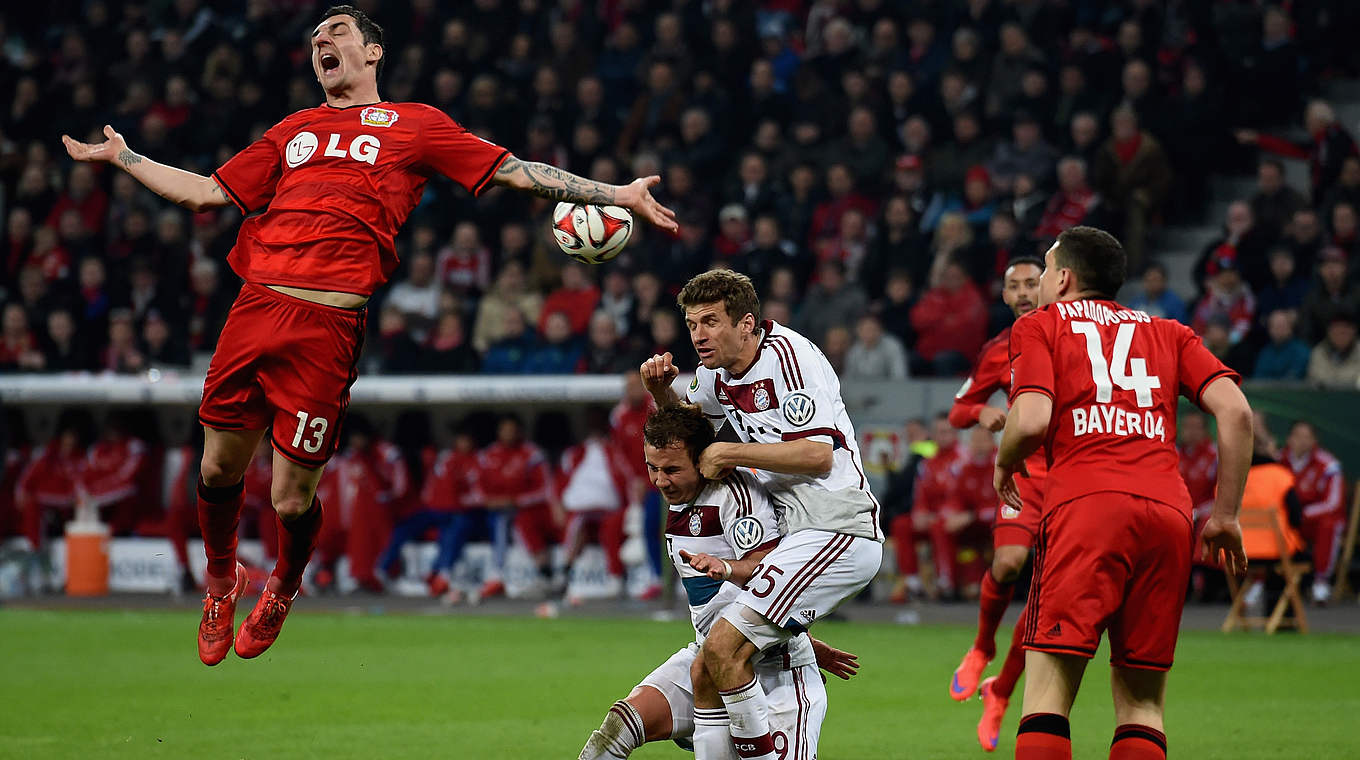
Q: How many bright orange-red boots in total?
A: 4